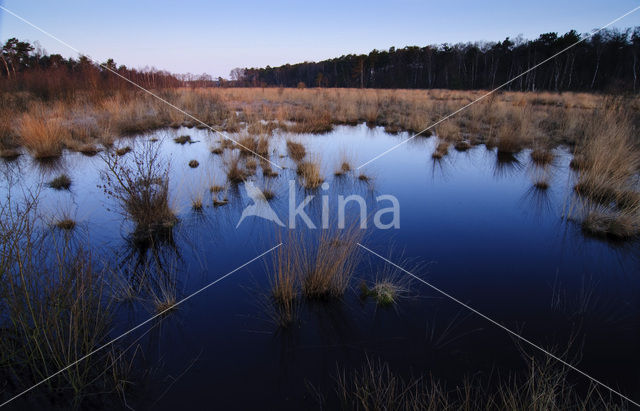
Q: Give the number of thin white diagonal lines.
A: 4